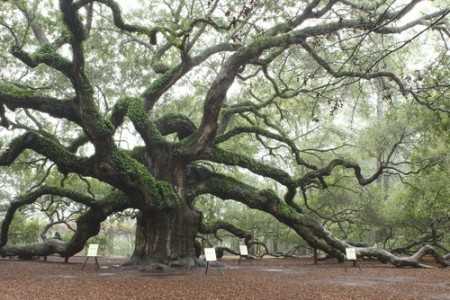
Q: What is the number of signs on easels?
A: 4